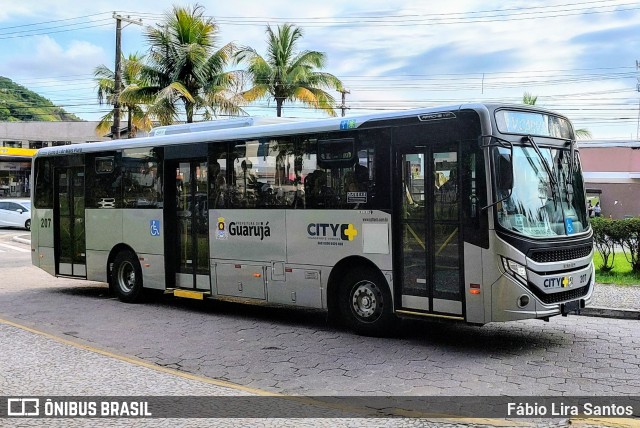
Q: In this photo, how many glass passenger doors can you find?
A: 3